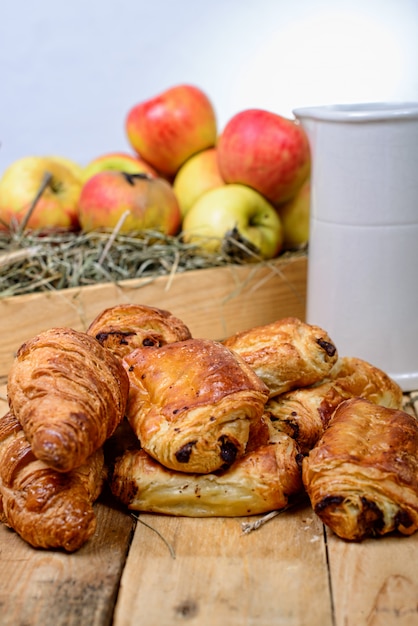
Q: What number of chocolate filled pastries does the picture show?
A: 6